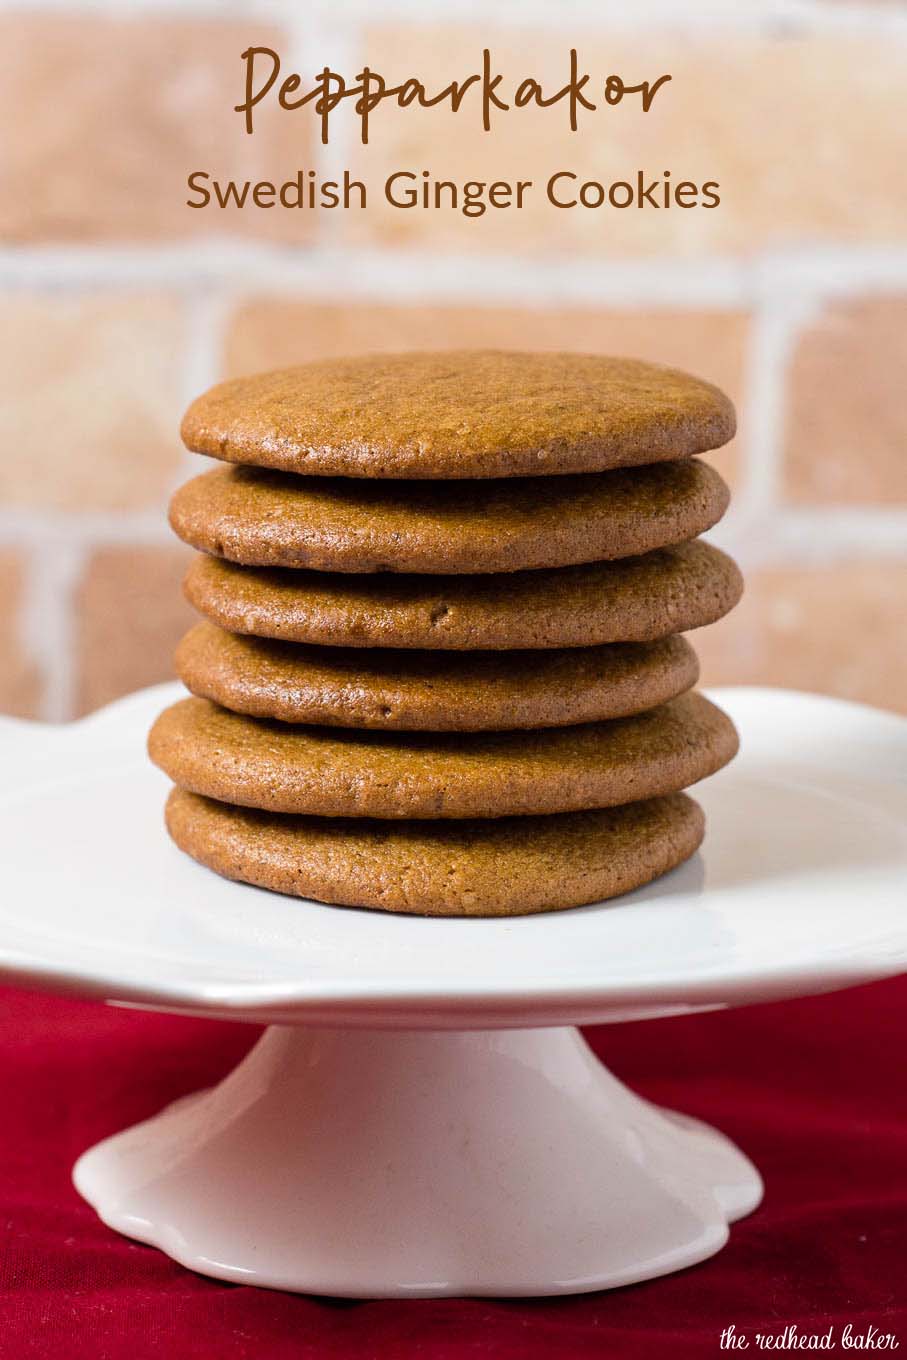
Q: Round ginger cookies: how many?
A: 6